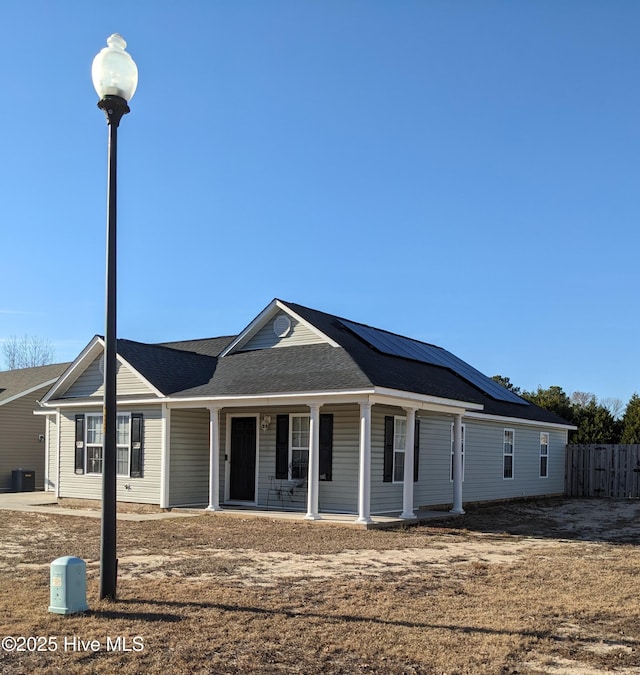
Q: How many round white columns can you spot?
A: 5